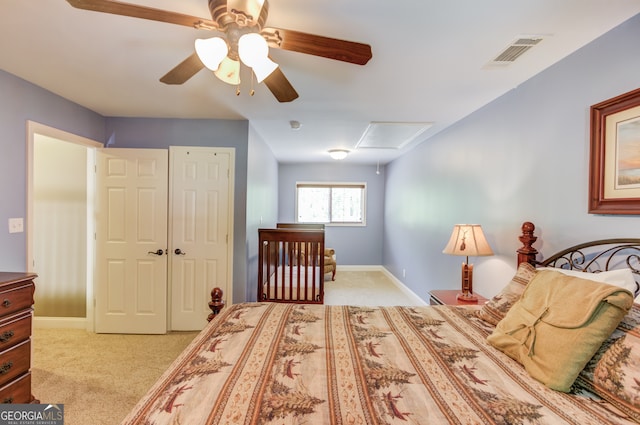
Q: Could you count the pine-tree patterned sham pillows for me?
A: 2